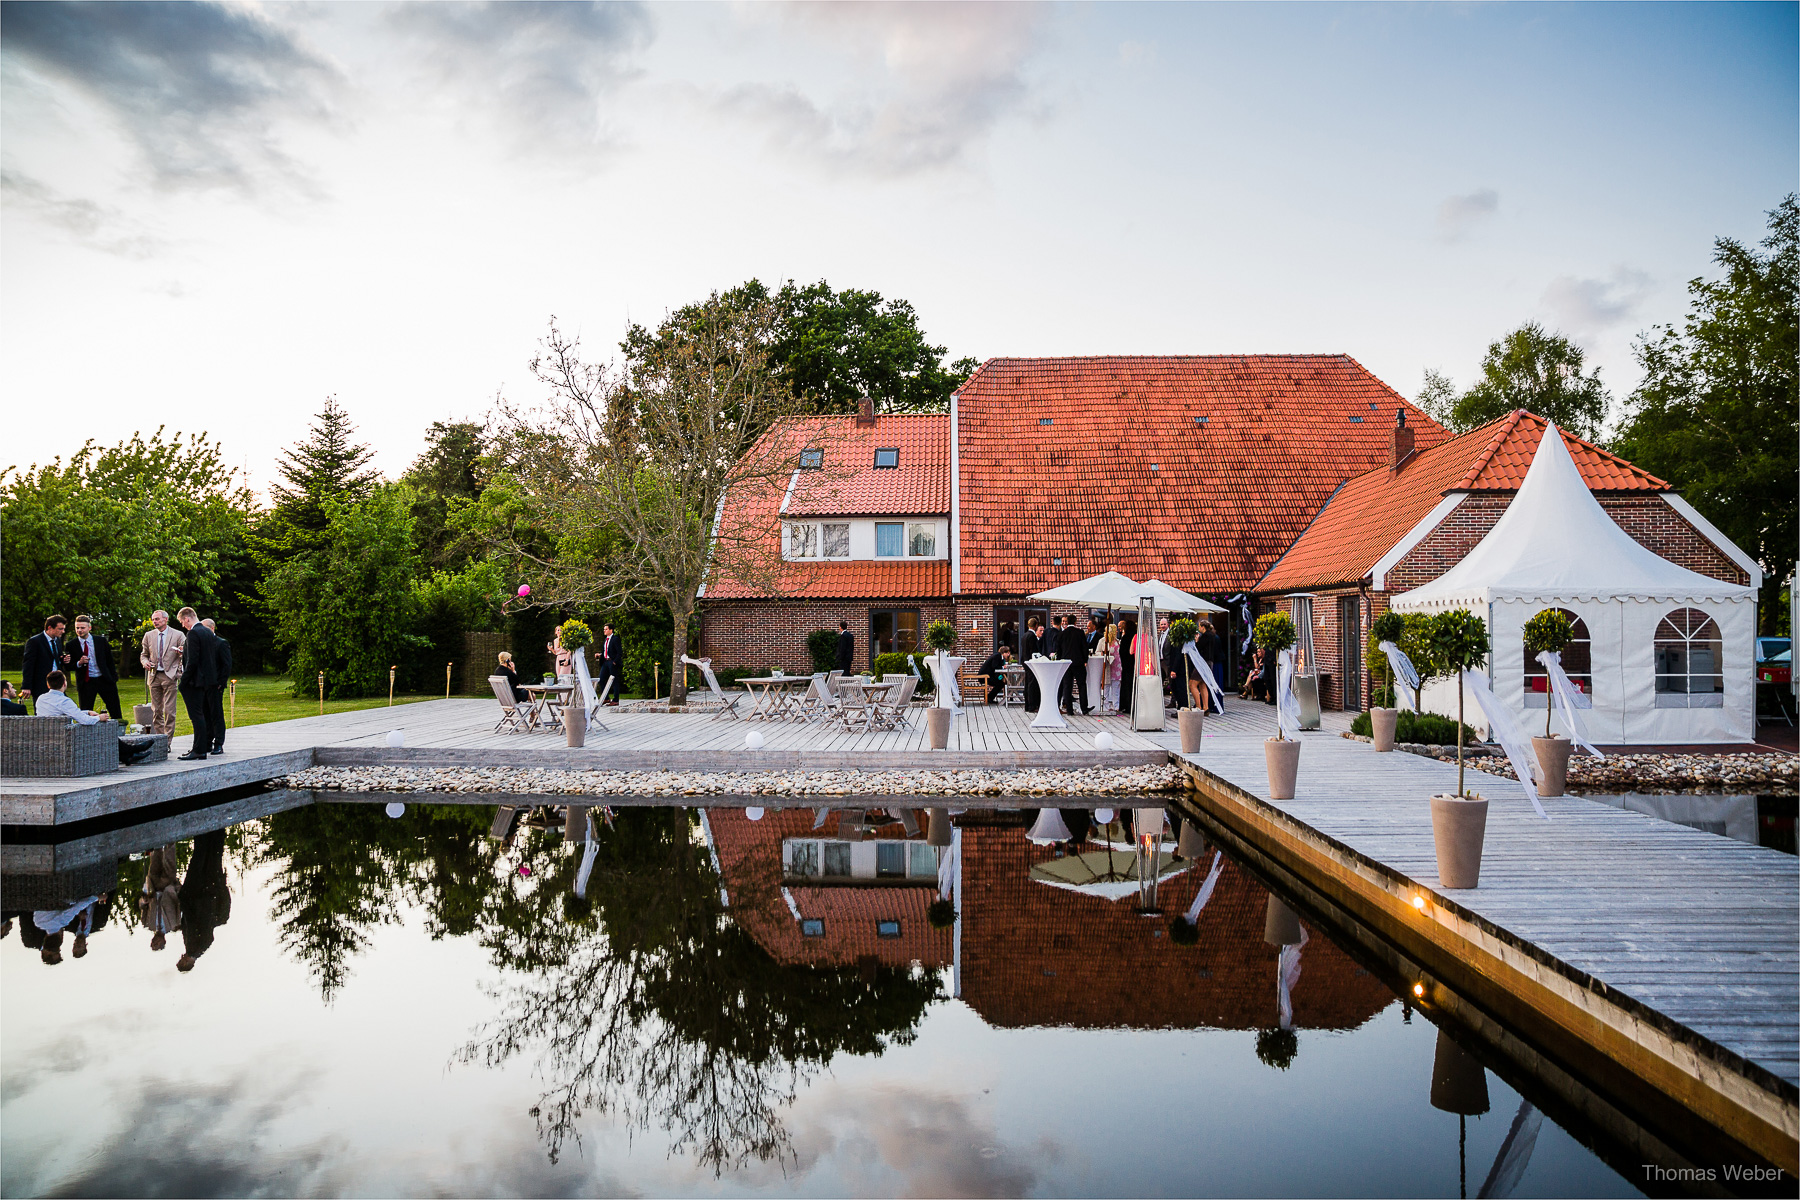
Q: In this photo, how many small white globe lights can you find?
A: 3